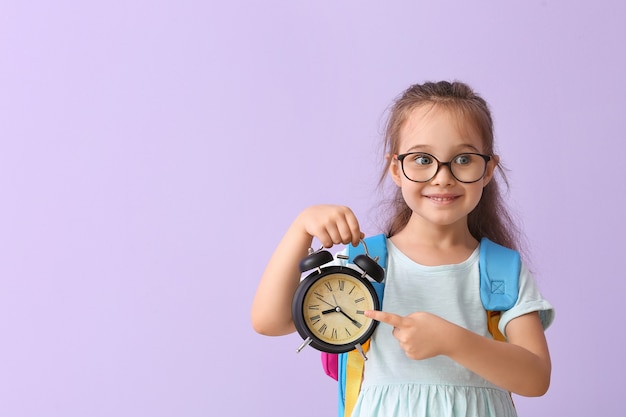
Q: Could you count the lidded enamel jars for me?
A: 0